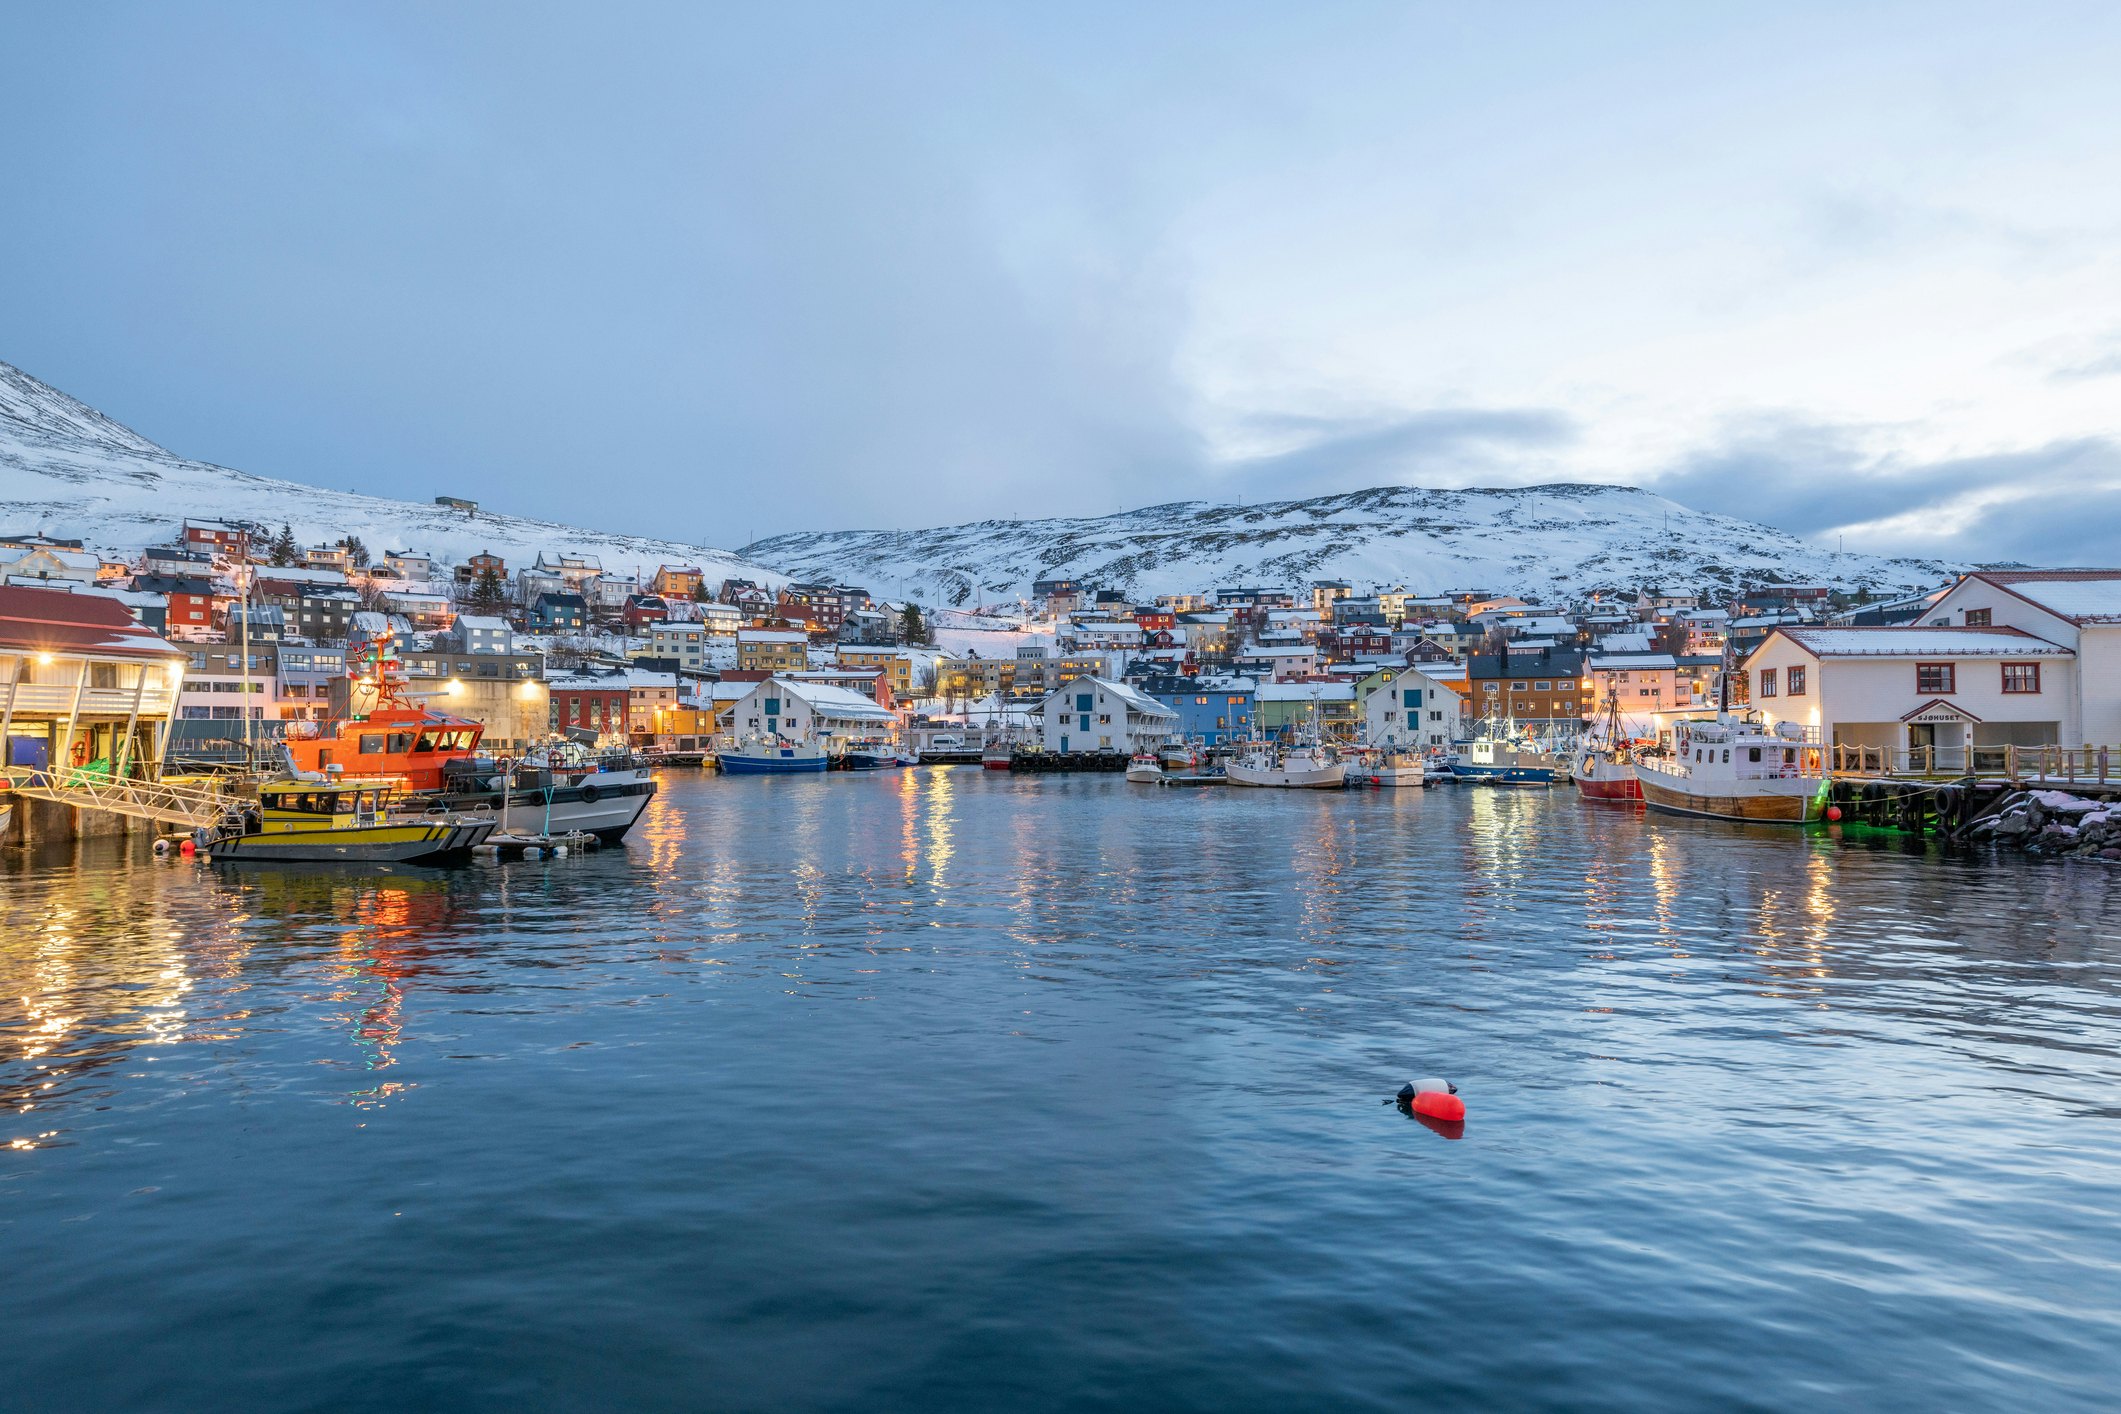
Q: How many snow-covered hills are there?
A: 2